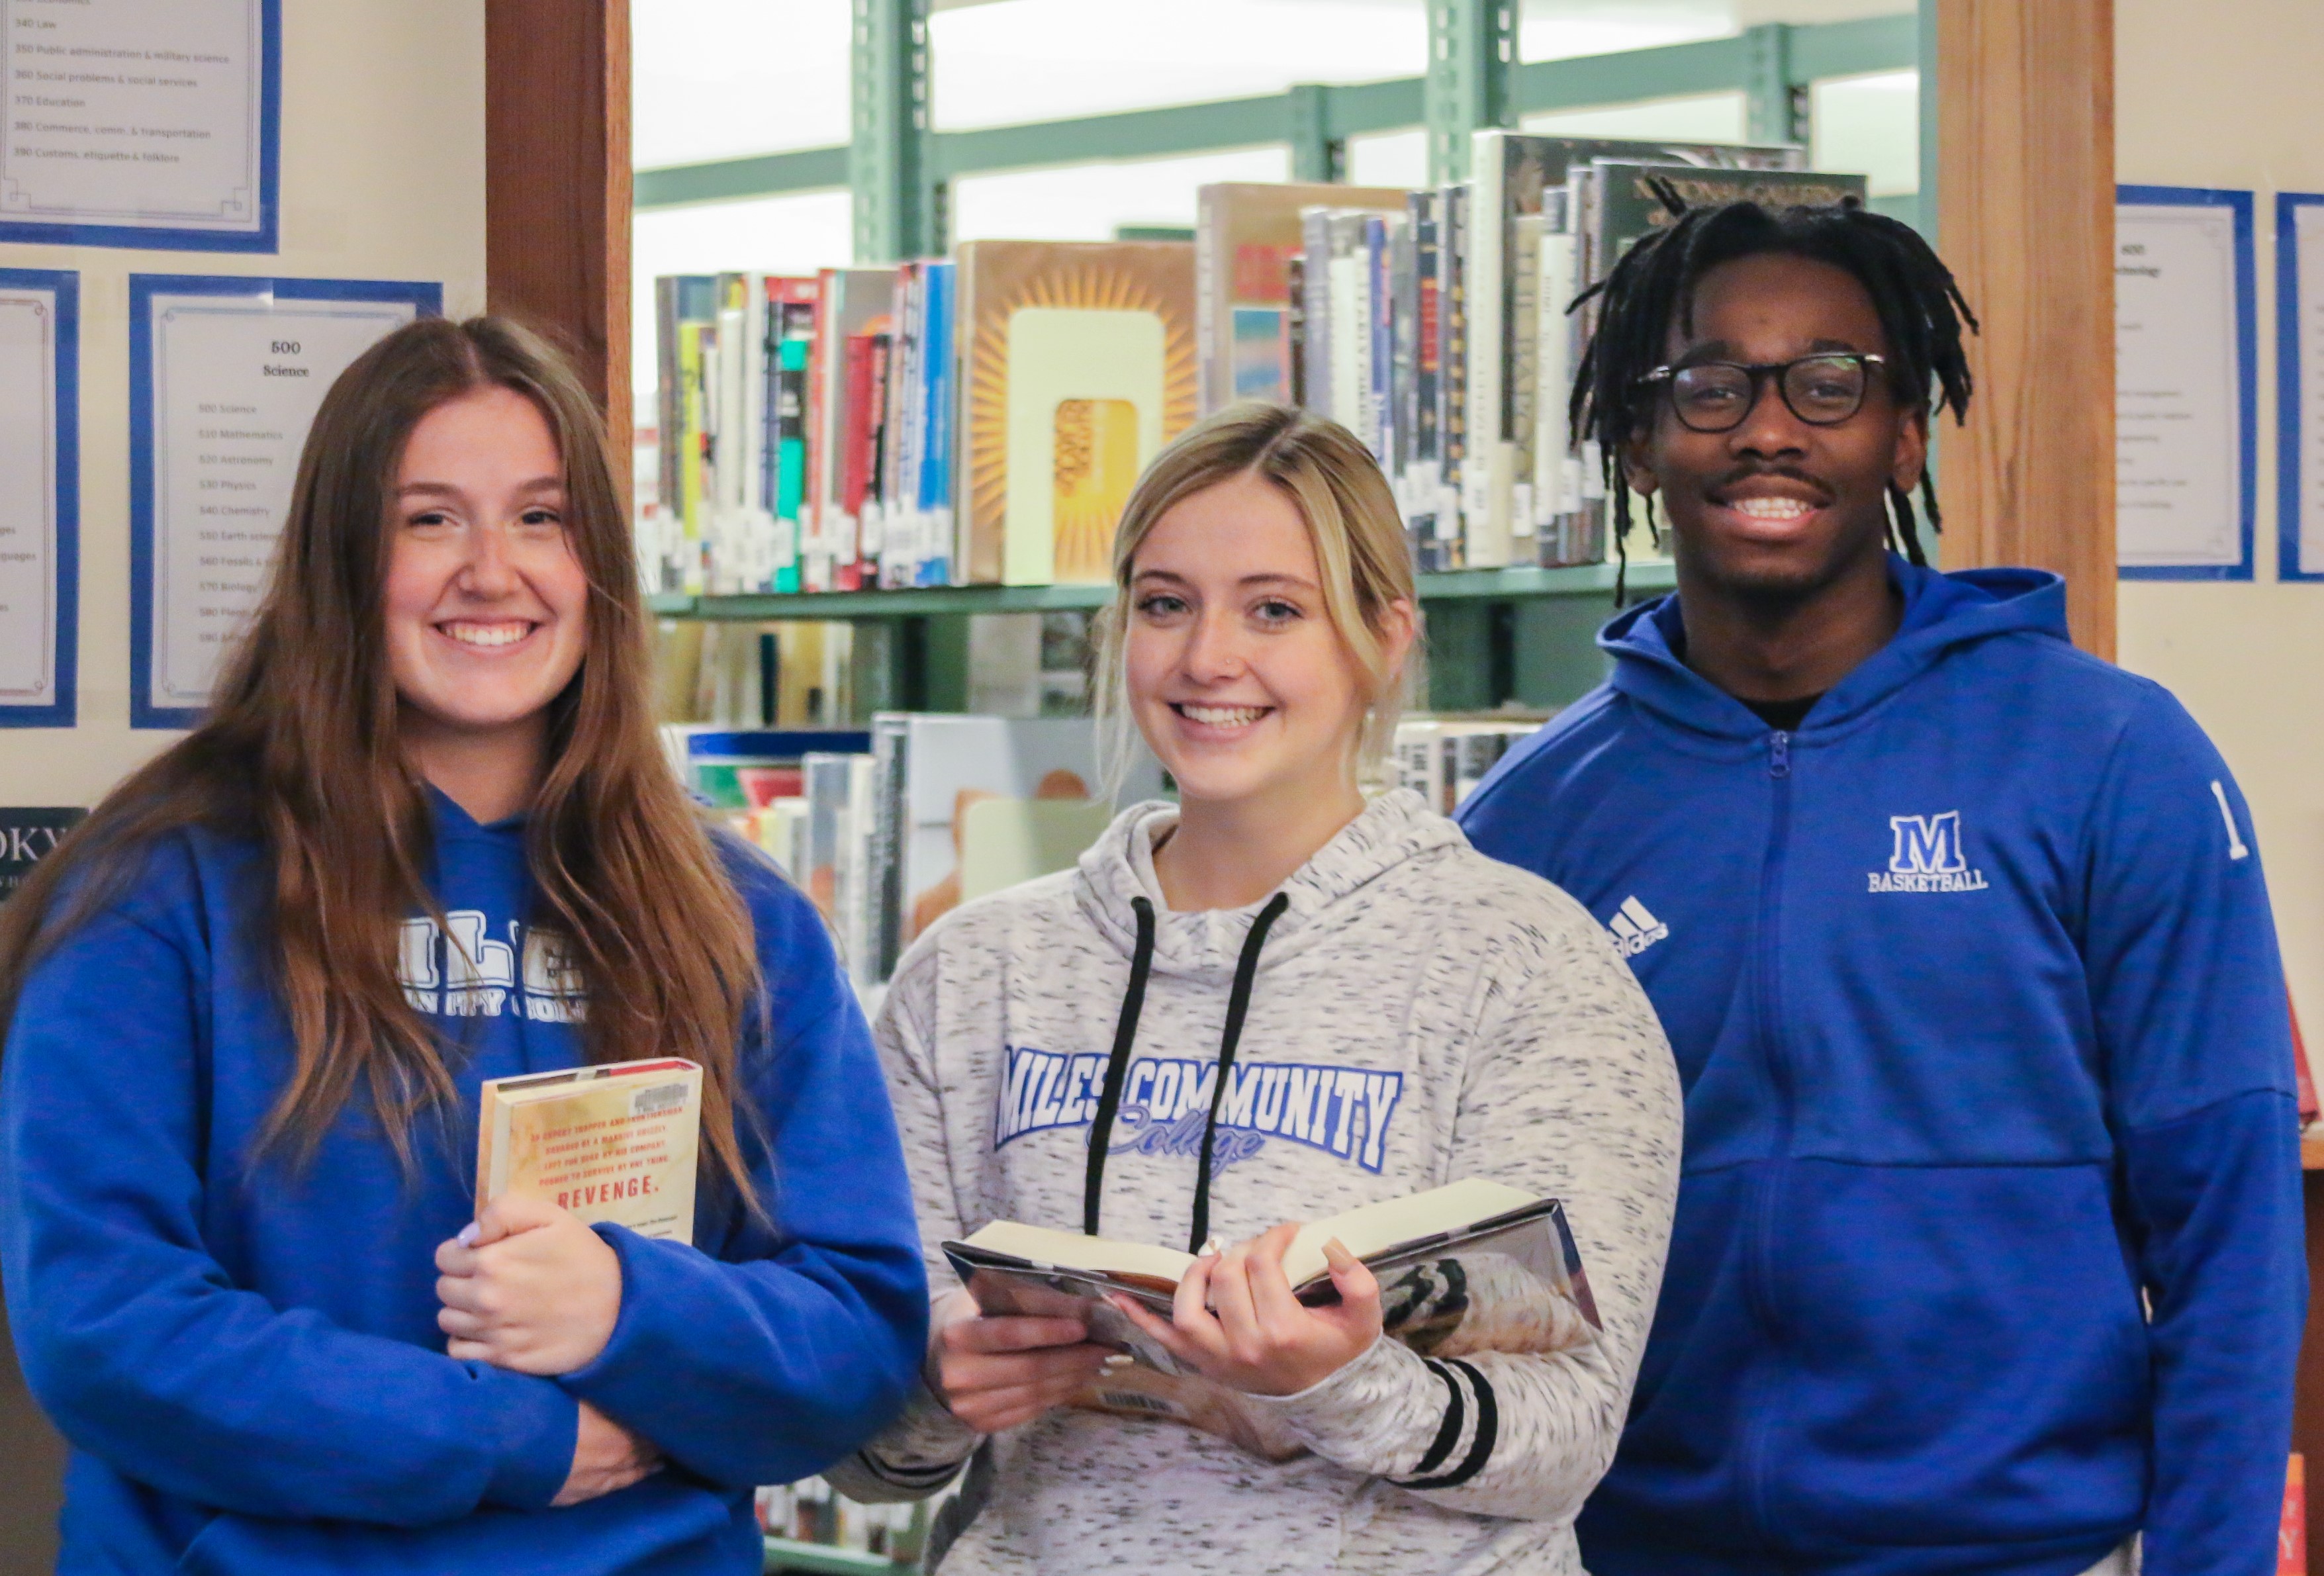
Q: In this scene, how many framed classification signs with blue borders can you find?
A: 5